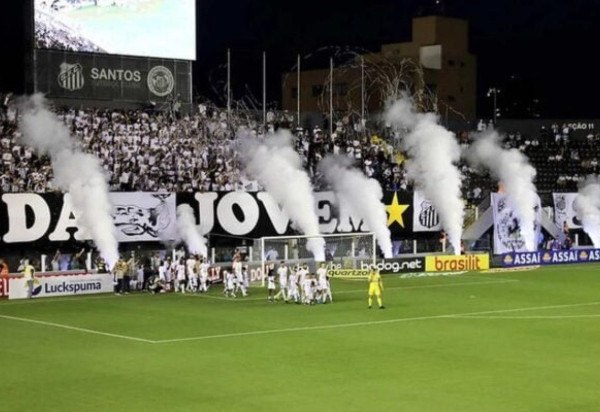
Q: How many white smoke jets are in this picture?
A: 7